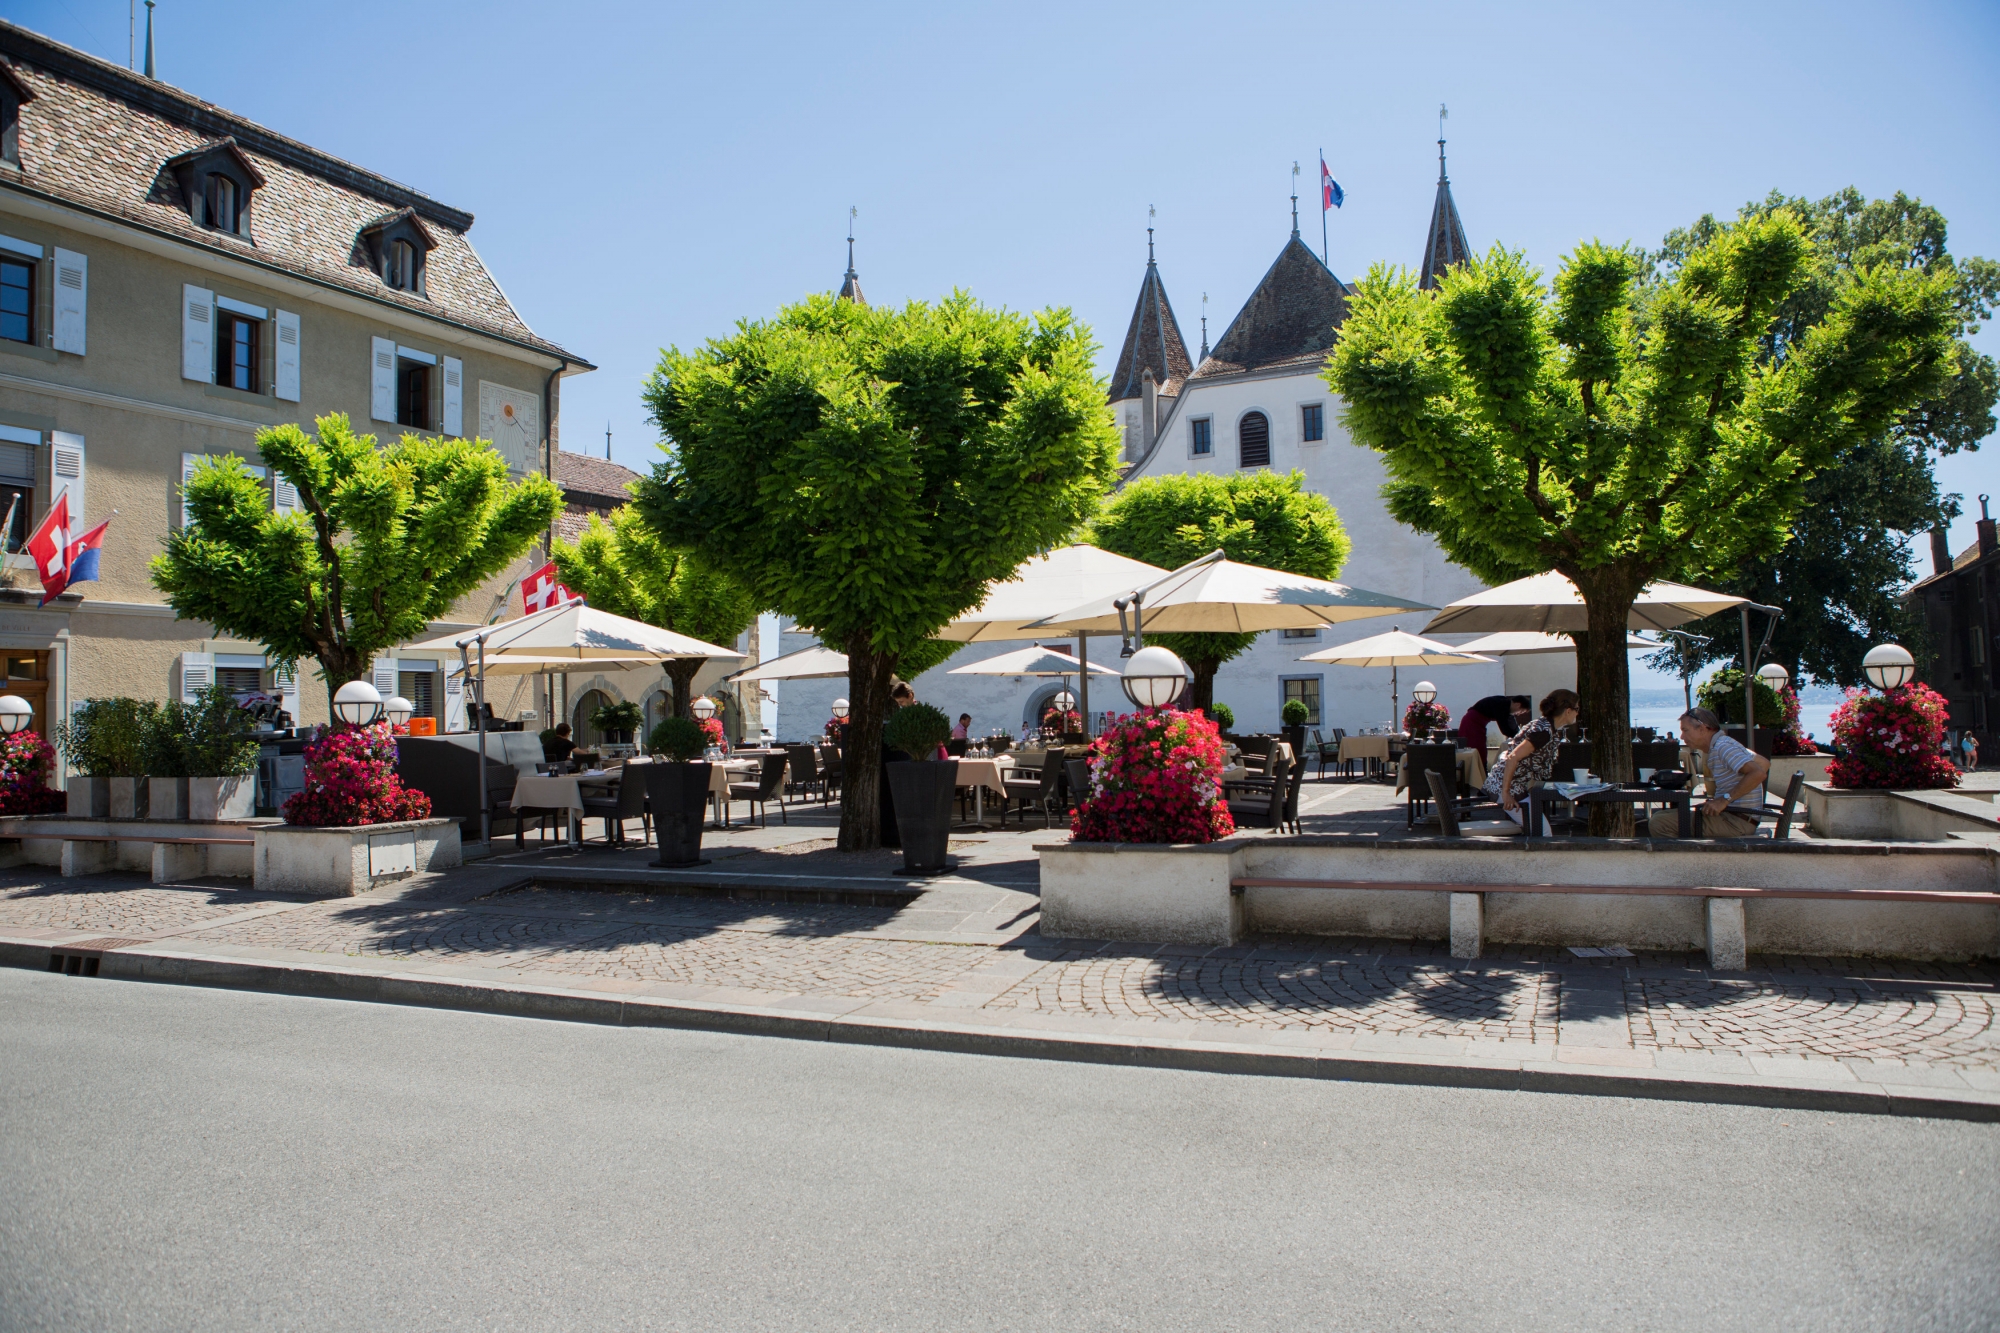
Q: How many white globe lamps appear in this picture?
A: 10